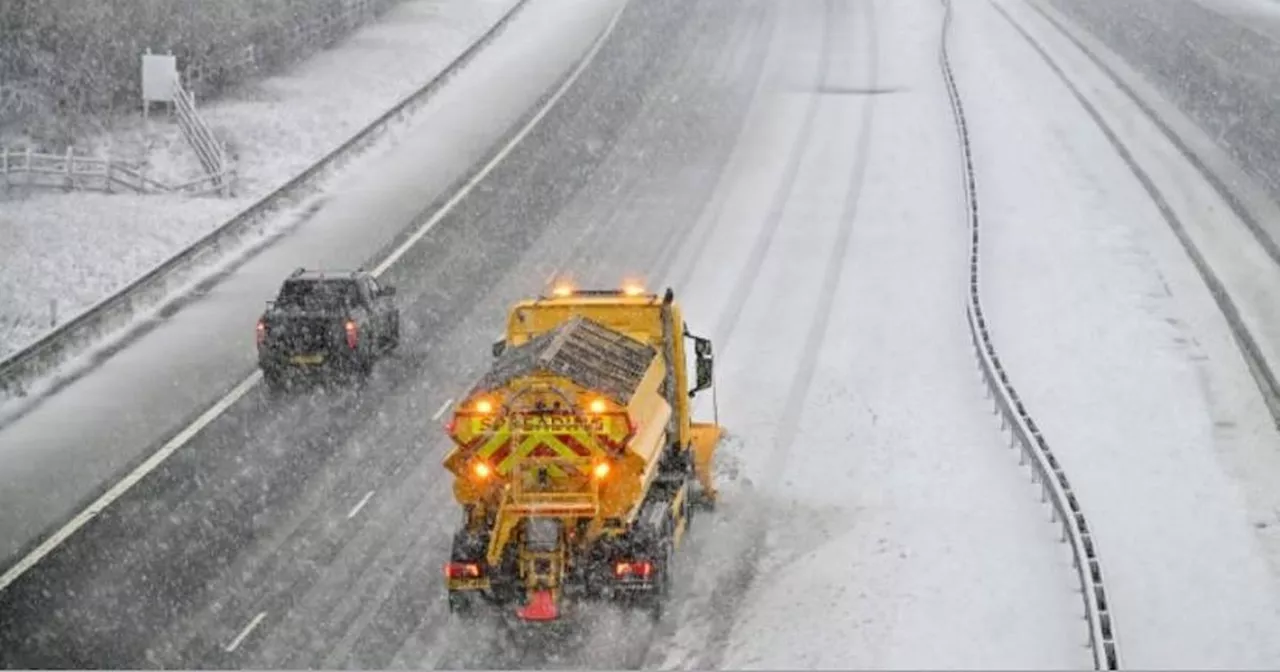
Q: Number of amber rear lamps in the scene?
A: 4